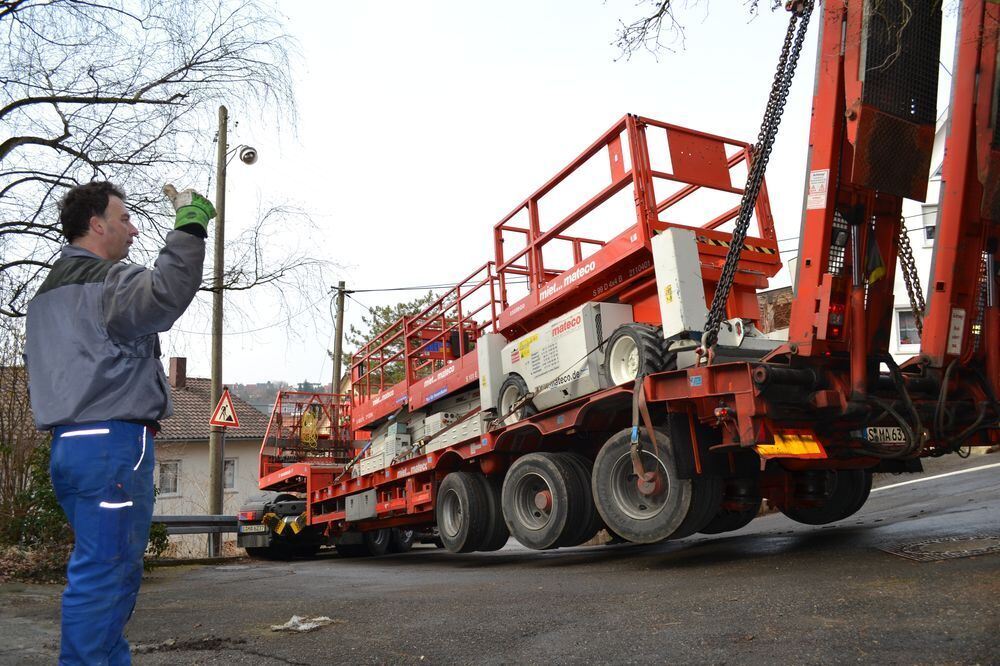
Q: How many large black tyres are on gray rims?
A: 3